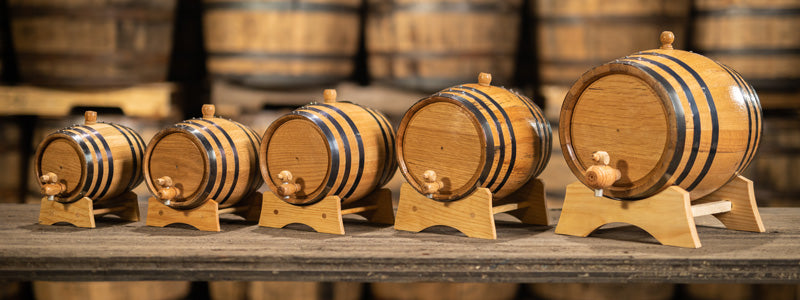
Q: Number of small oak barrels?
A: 5